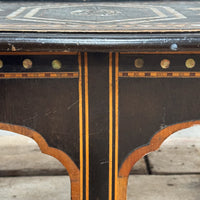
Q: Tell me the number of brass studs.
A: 6